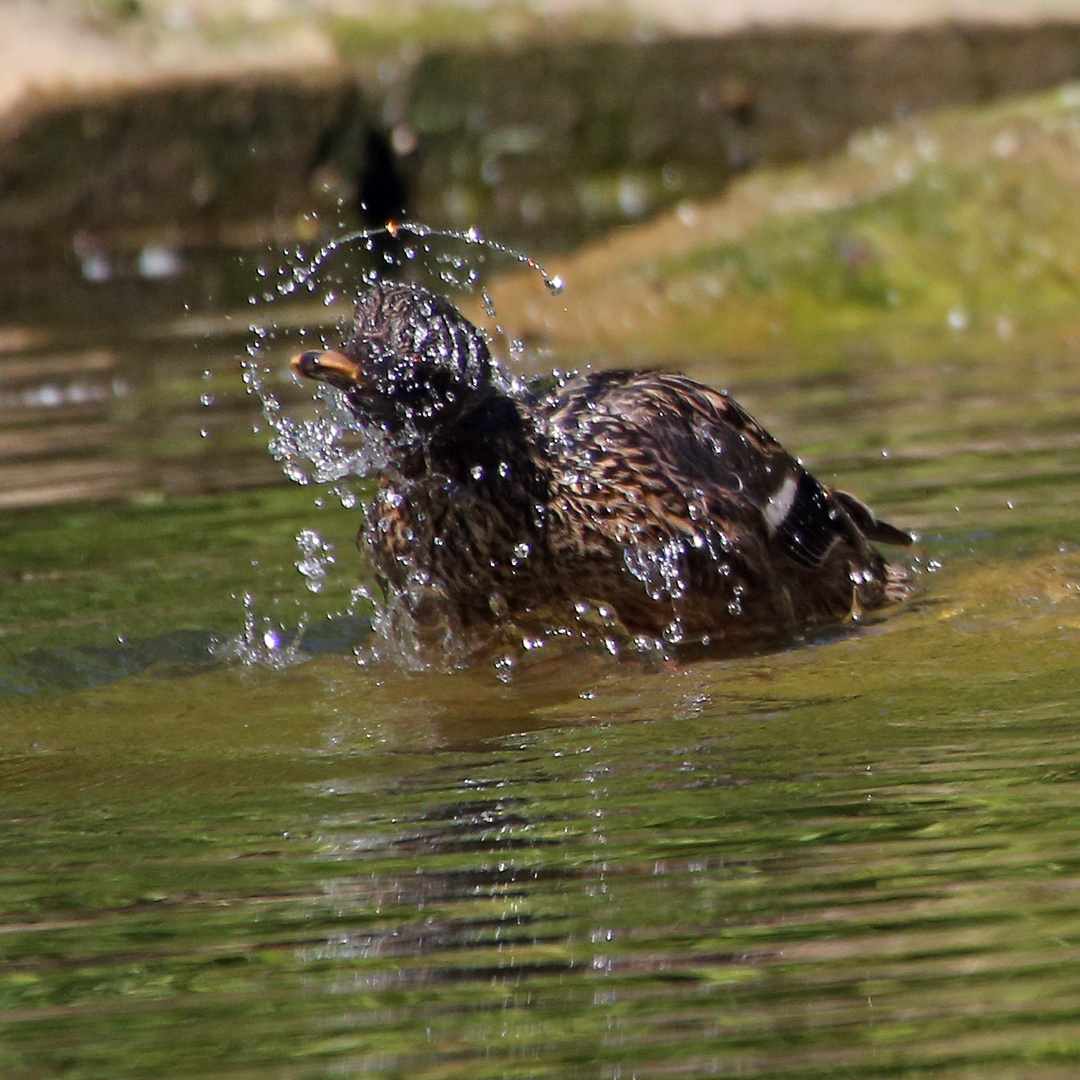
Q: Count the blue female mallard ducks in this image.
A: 0